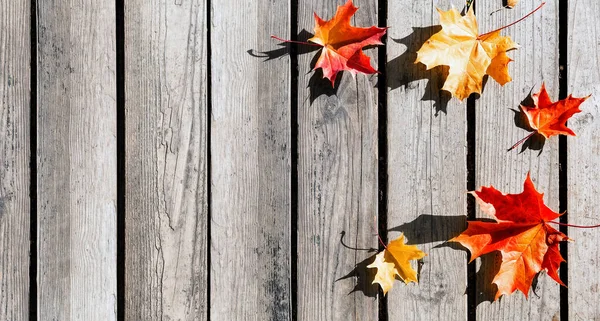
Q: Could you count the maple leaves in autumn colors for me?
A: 5